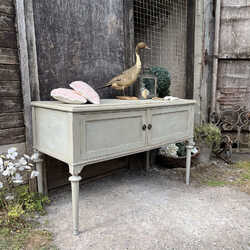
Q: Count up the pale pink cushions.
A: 2